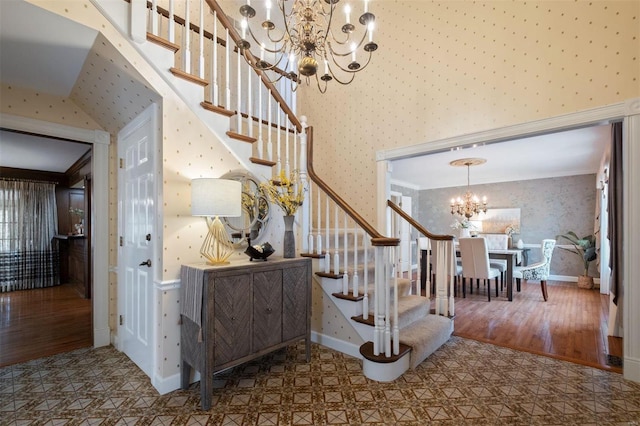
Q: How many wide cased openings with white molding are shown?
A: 2